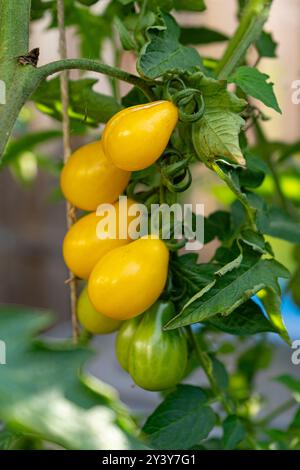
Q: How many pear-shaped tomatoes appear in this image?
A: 7